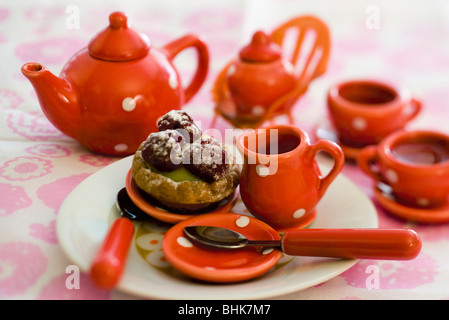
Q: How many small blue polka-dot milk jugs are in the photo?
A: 0